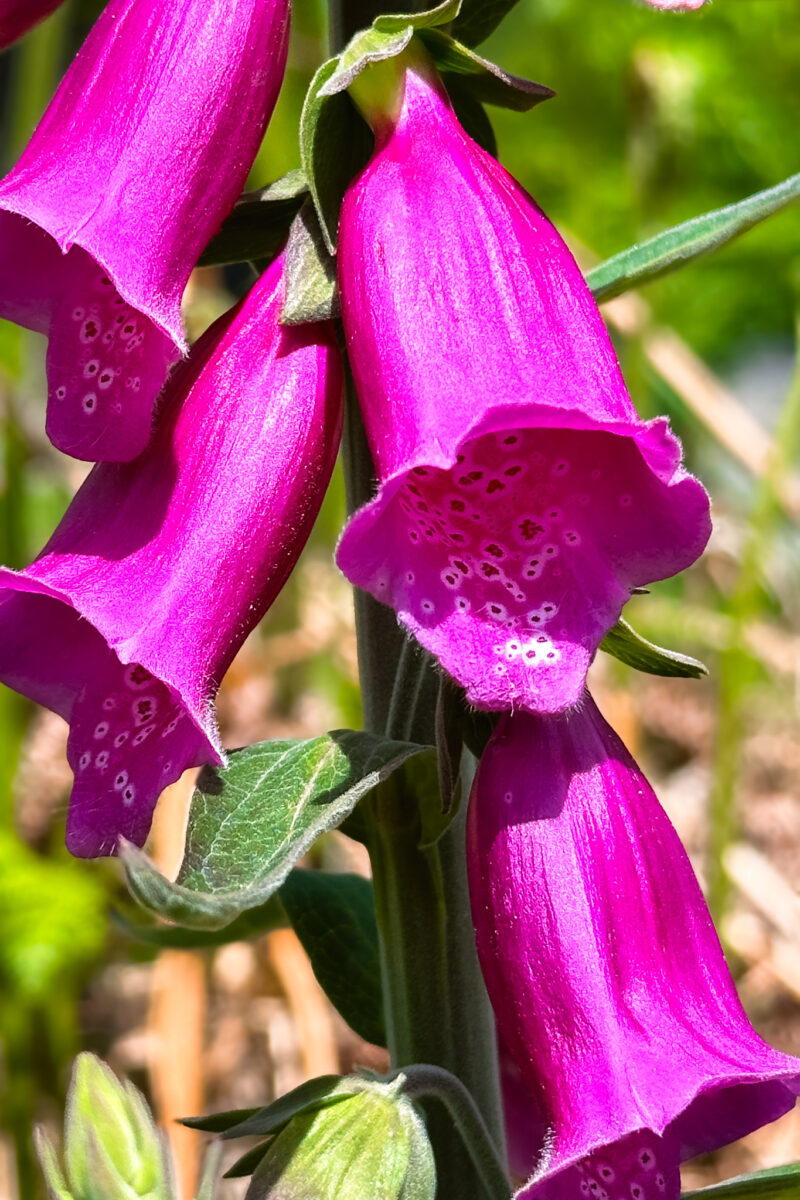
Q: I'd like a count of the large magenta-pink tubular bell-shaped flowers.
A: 4